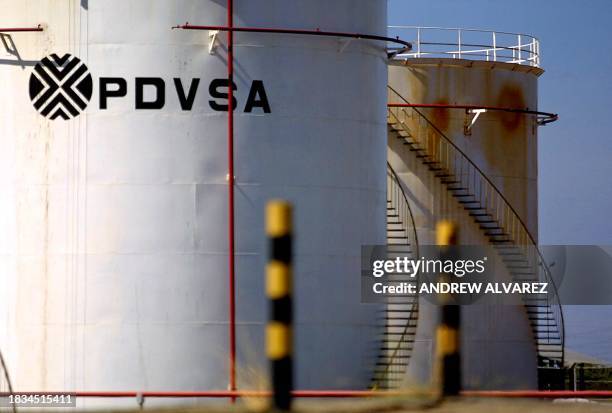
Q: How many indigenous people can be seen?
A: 0